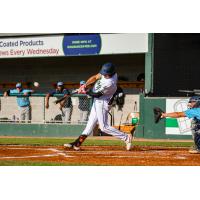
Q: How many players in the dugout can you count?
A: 3